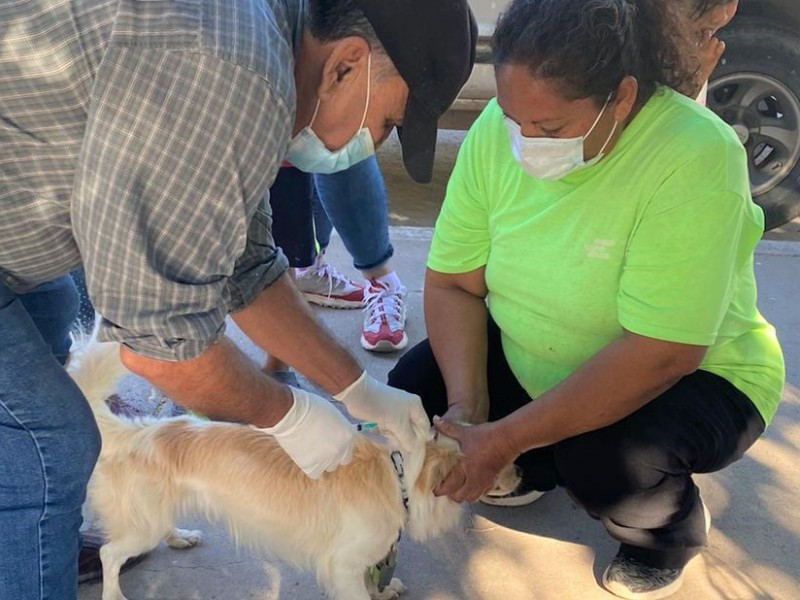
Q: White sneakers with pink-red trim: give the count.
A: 2